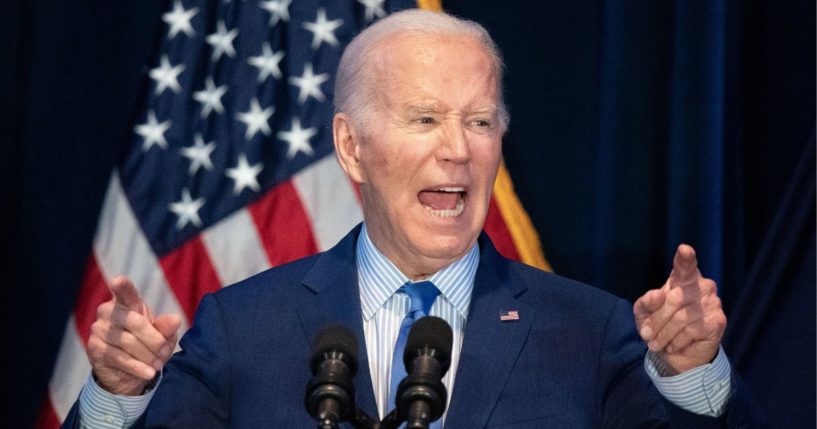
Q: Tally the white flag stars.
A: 15